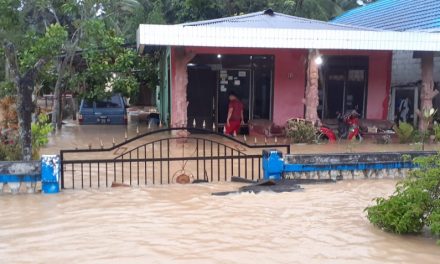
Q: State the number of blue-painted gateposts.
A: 2